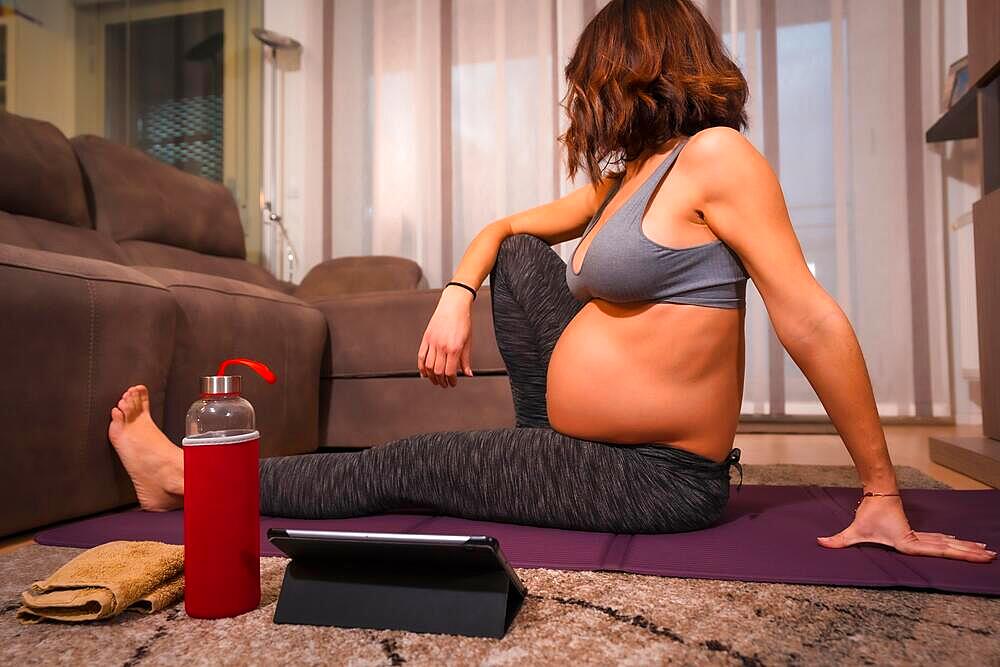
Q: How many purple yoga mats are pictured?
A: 1